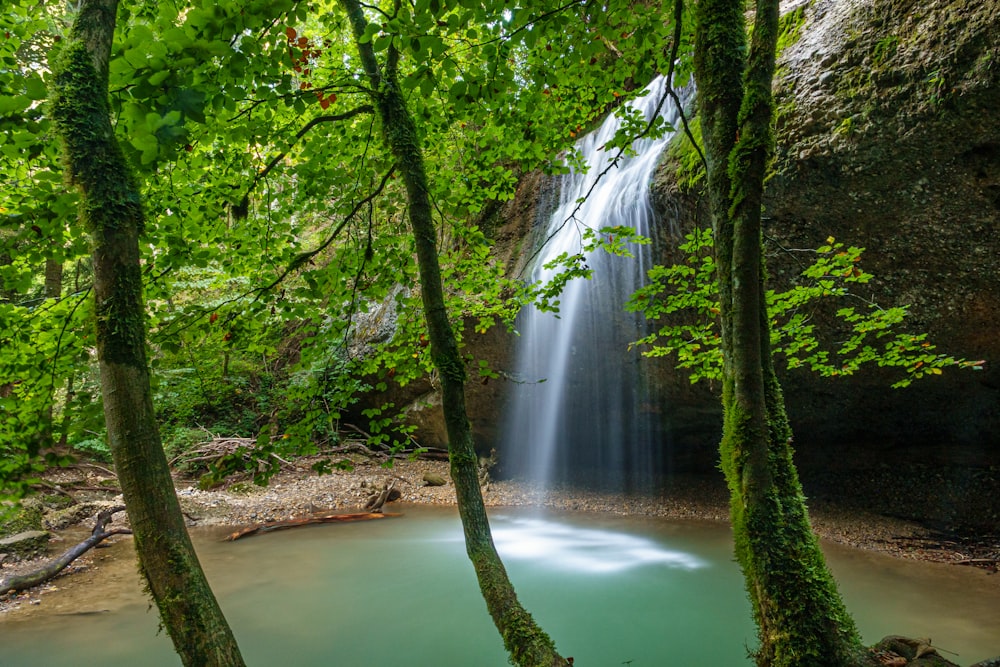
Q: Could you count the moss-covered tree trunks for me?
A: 3